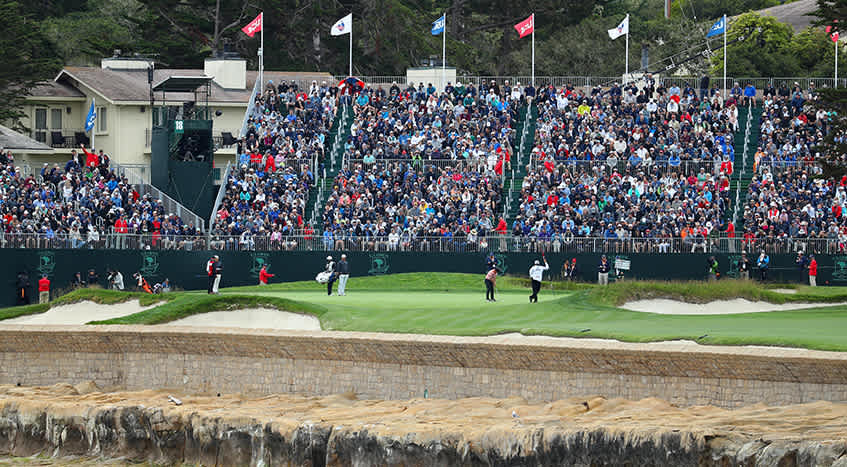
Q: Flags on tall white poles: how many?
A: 8